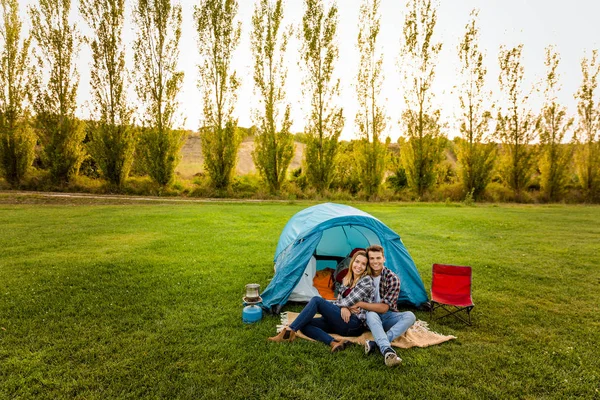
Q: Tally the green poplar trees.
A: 13